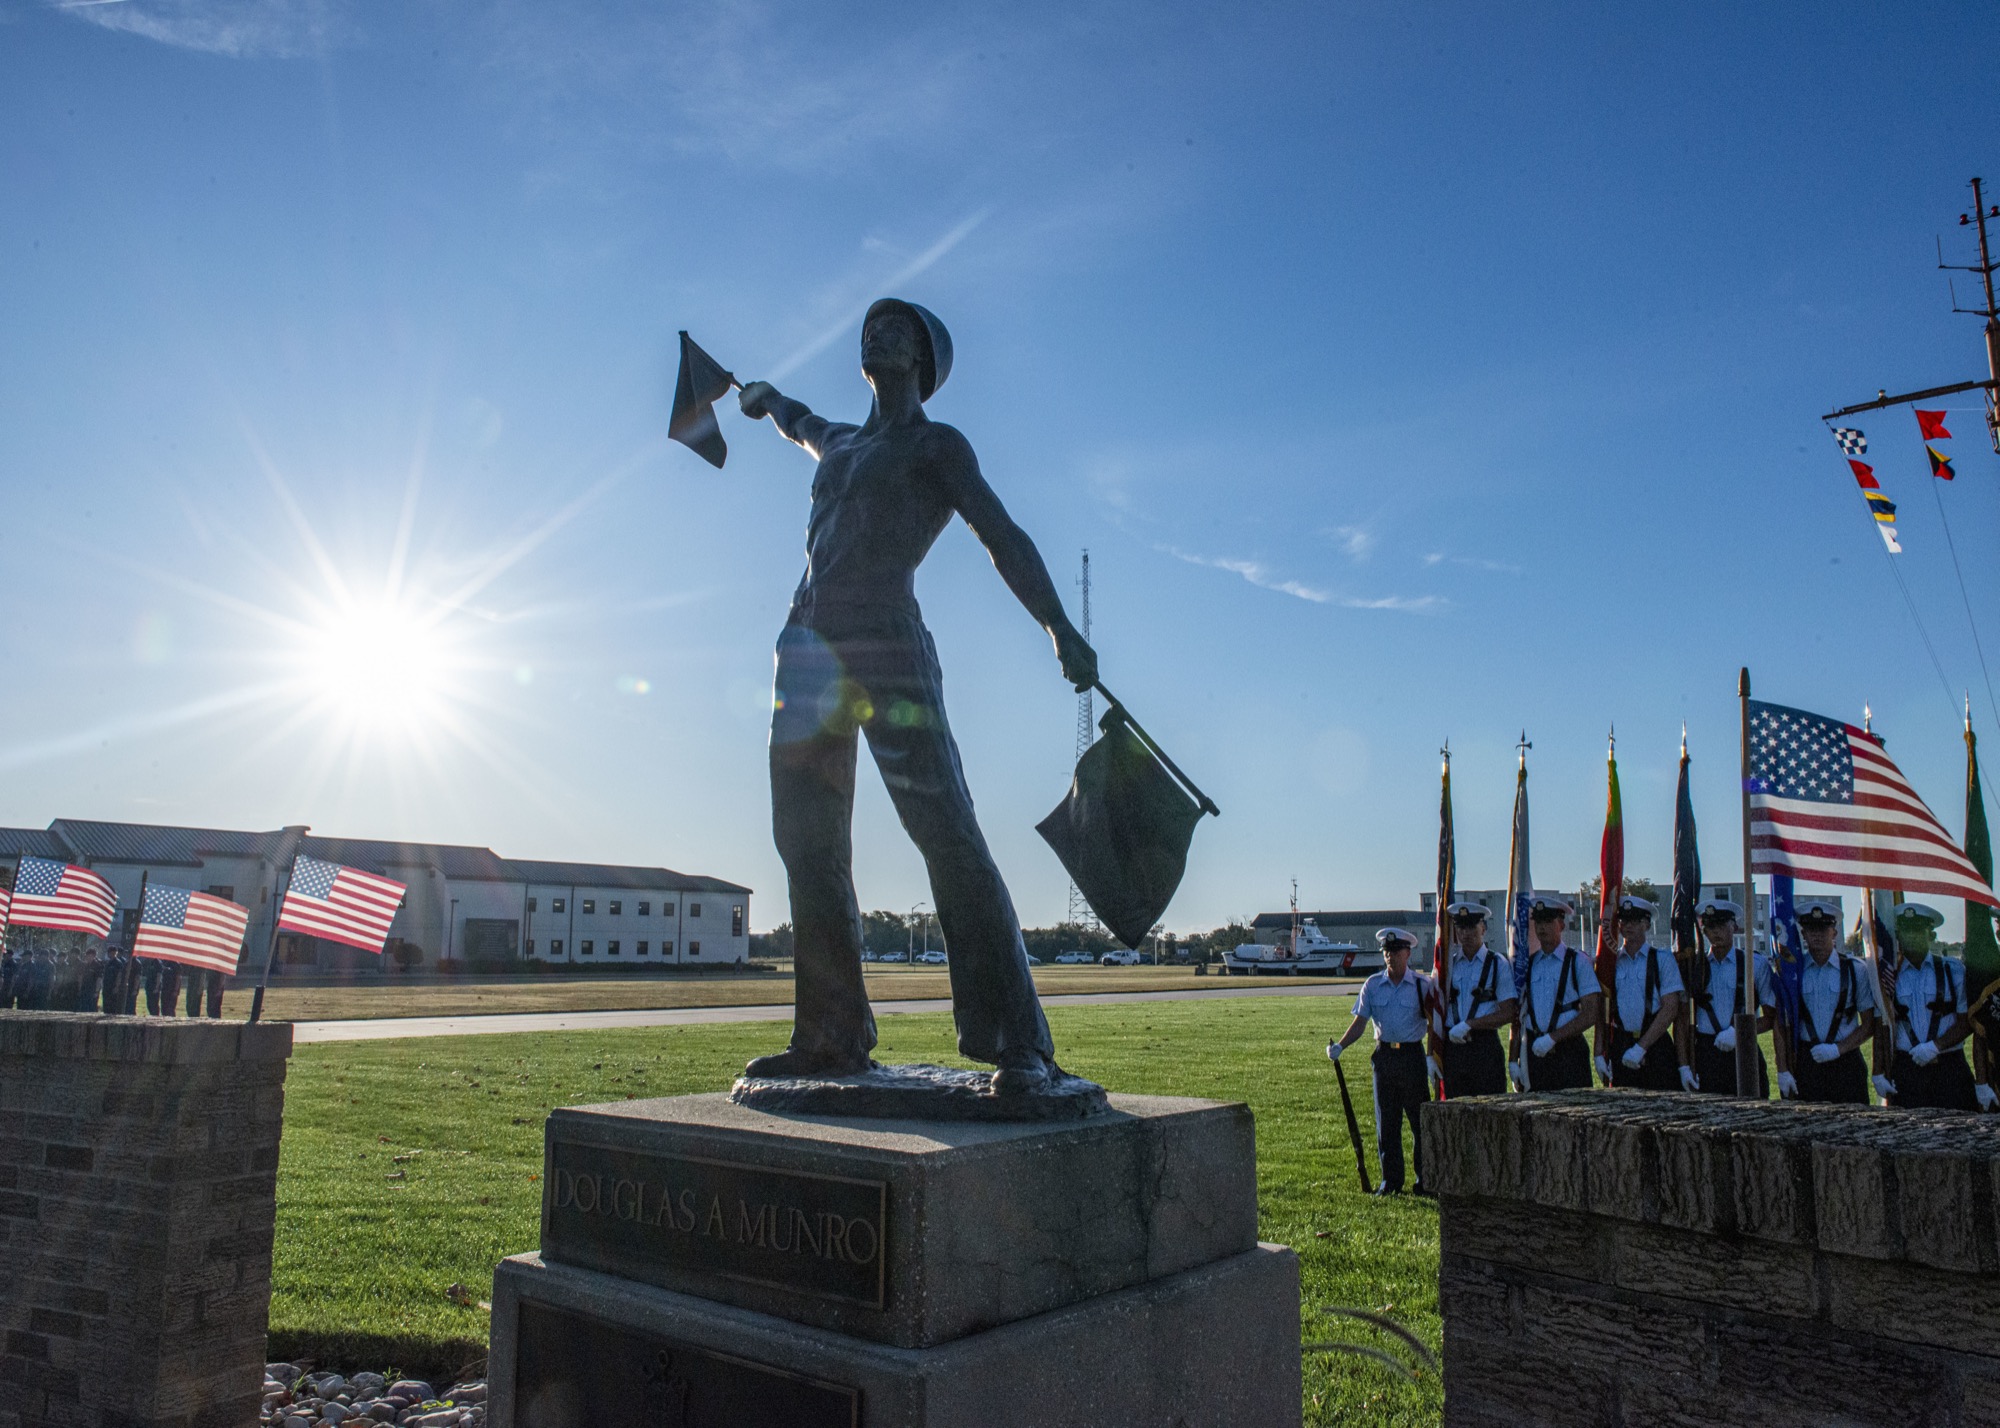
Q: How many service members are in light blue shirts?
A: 7